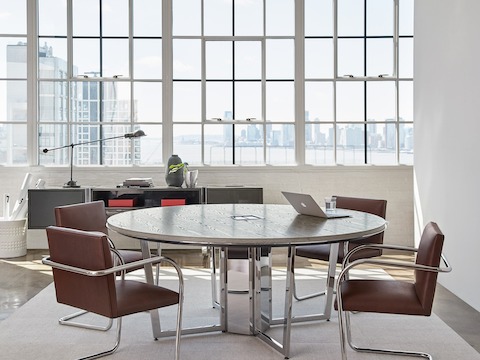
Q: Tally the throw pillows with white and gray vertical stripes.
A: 0